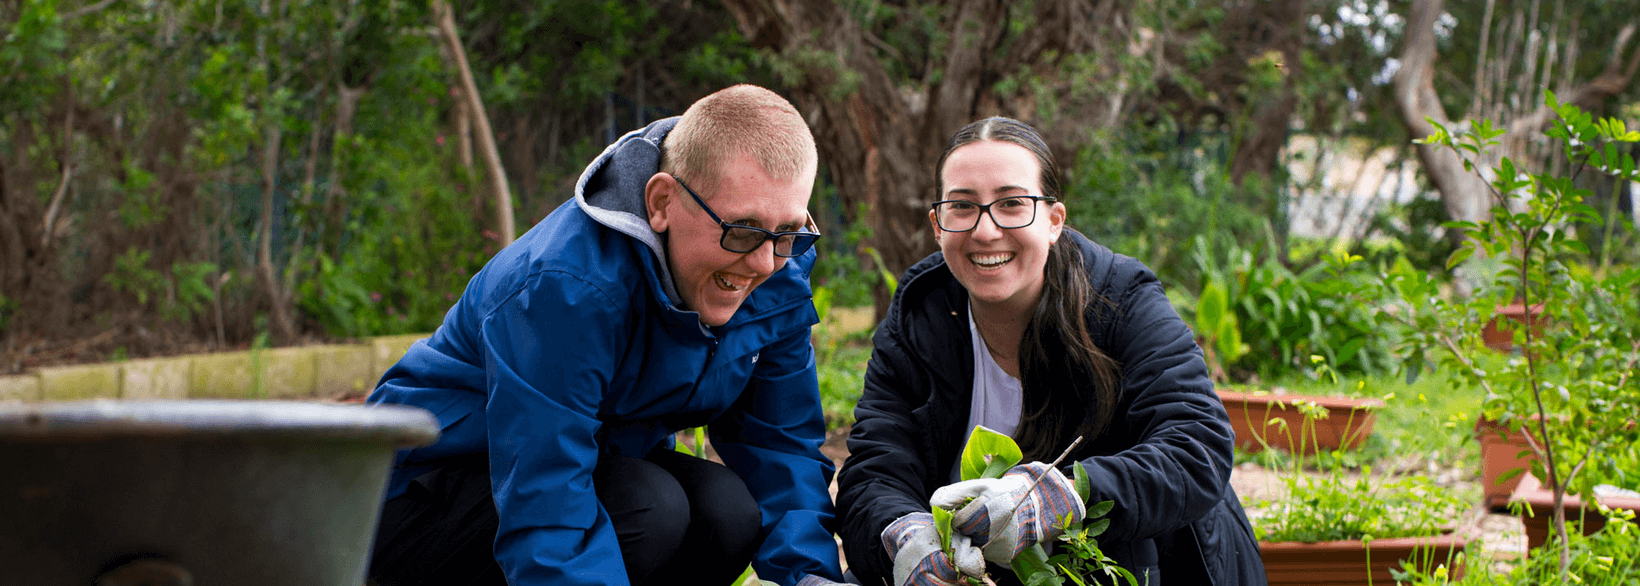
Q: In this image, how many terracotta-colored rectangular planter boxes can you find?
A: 5